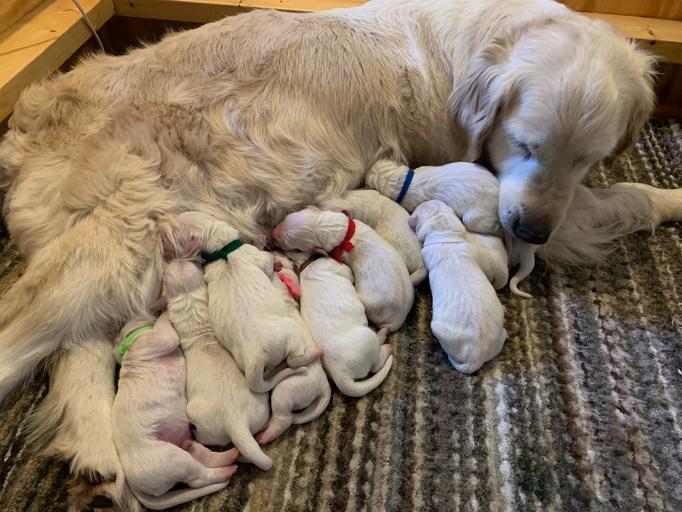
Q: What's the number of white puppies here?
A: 10